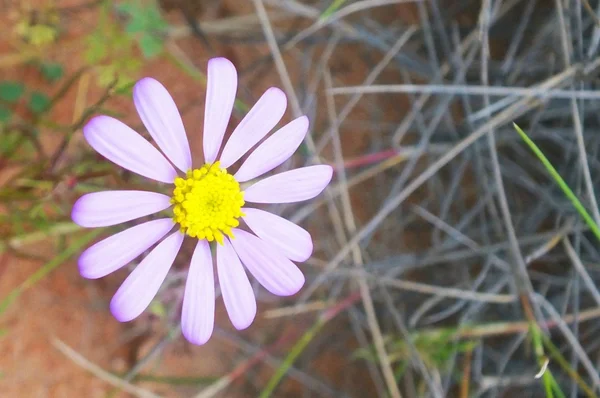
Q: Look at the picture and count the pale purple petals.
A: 13